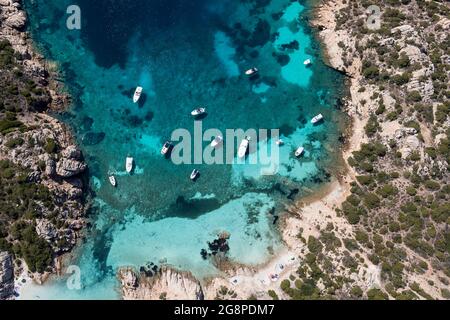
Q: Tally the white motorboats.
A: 13